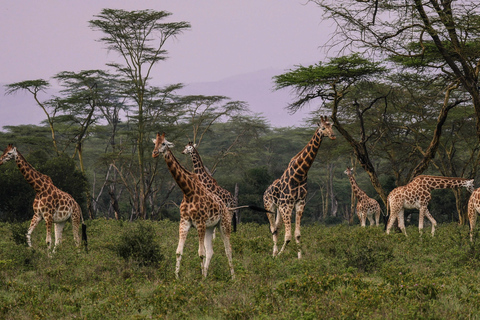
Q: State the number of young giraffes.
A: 1